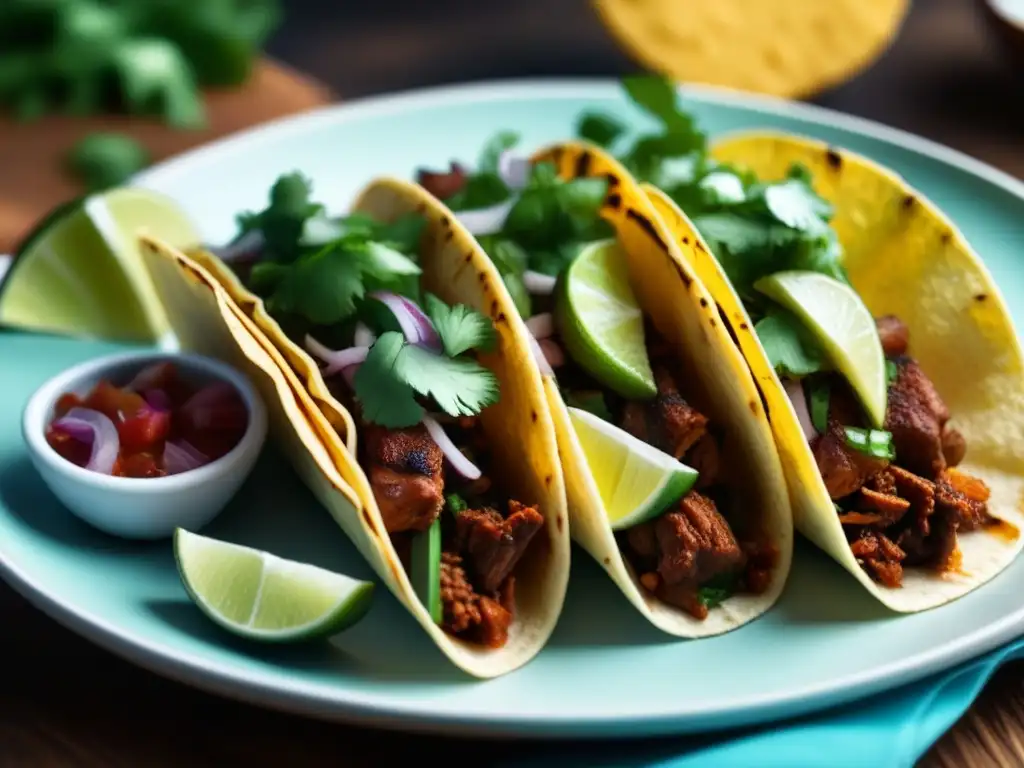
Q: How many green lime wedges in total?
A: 5